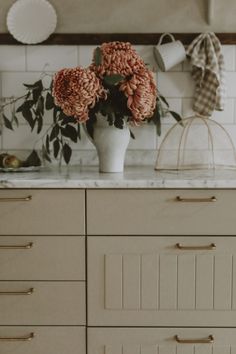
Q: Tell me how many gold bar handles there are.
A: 7